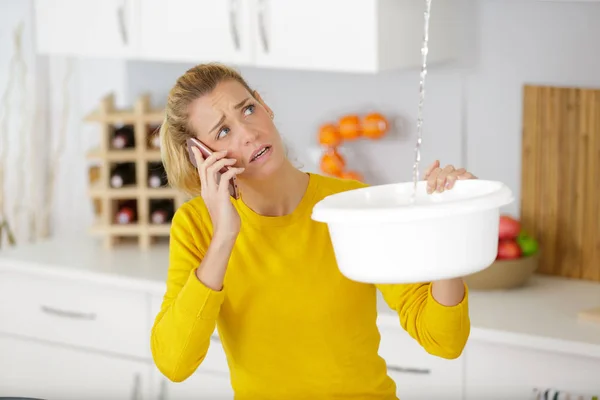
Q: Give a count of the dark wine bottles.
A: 6